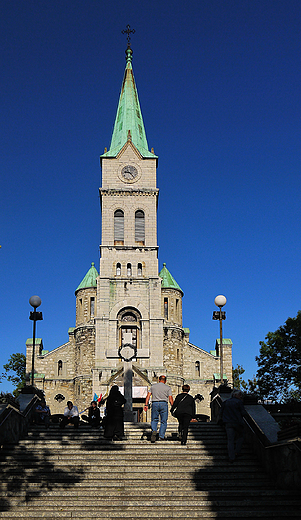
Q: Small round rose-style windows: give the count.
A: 2